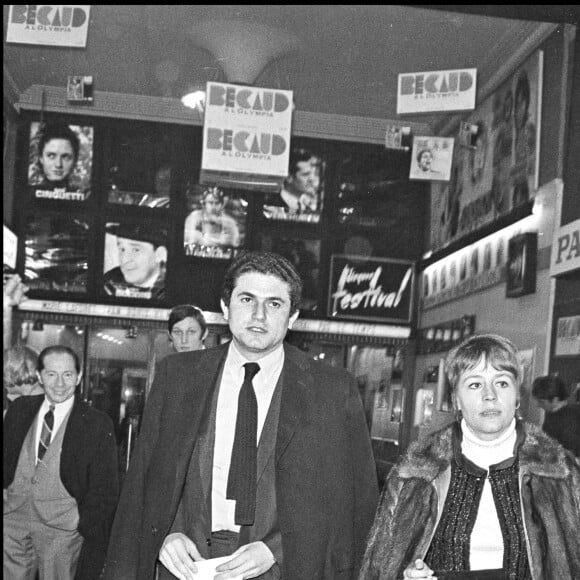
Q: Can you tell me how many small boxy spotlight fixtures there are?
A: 3